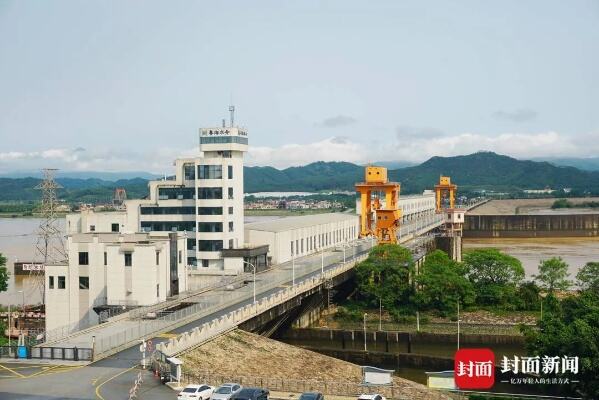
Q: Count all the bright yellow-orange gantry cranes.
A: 2